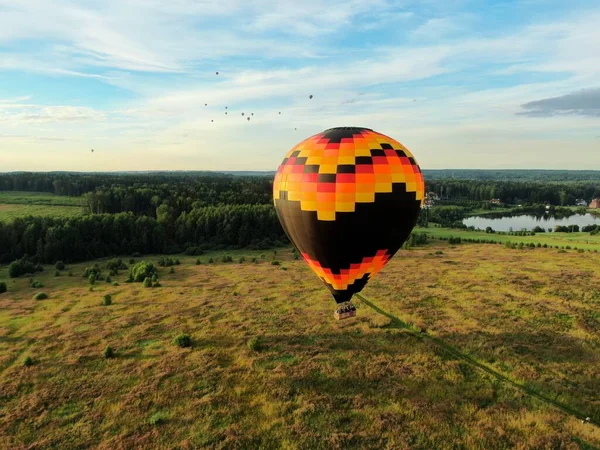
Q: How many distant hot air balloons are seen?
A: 12